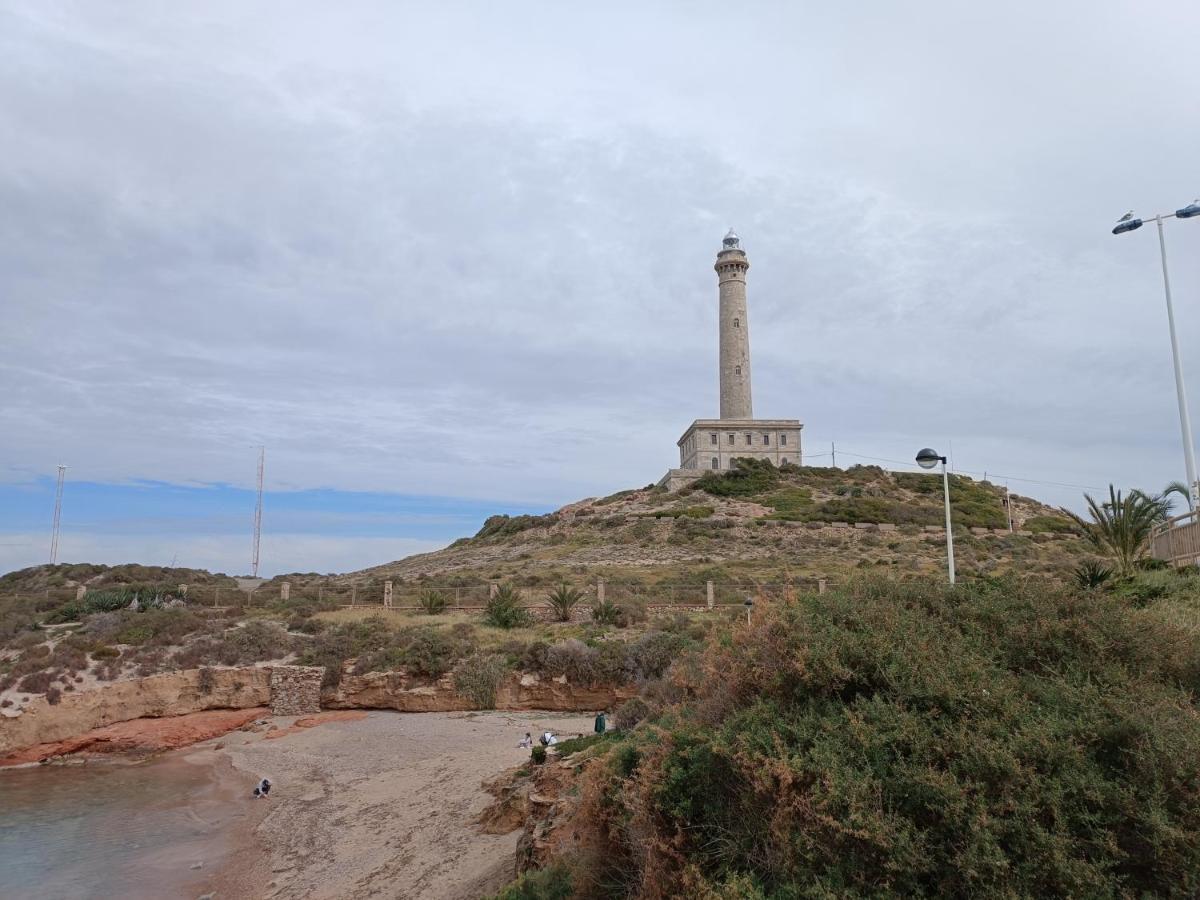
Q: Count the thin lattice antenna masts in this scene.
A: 2